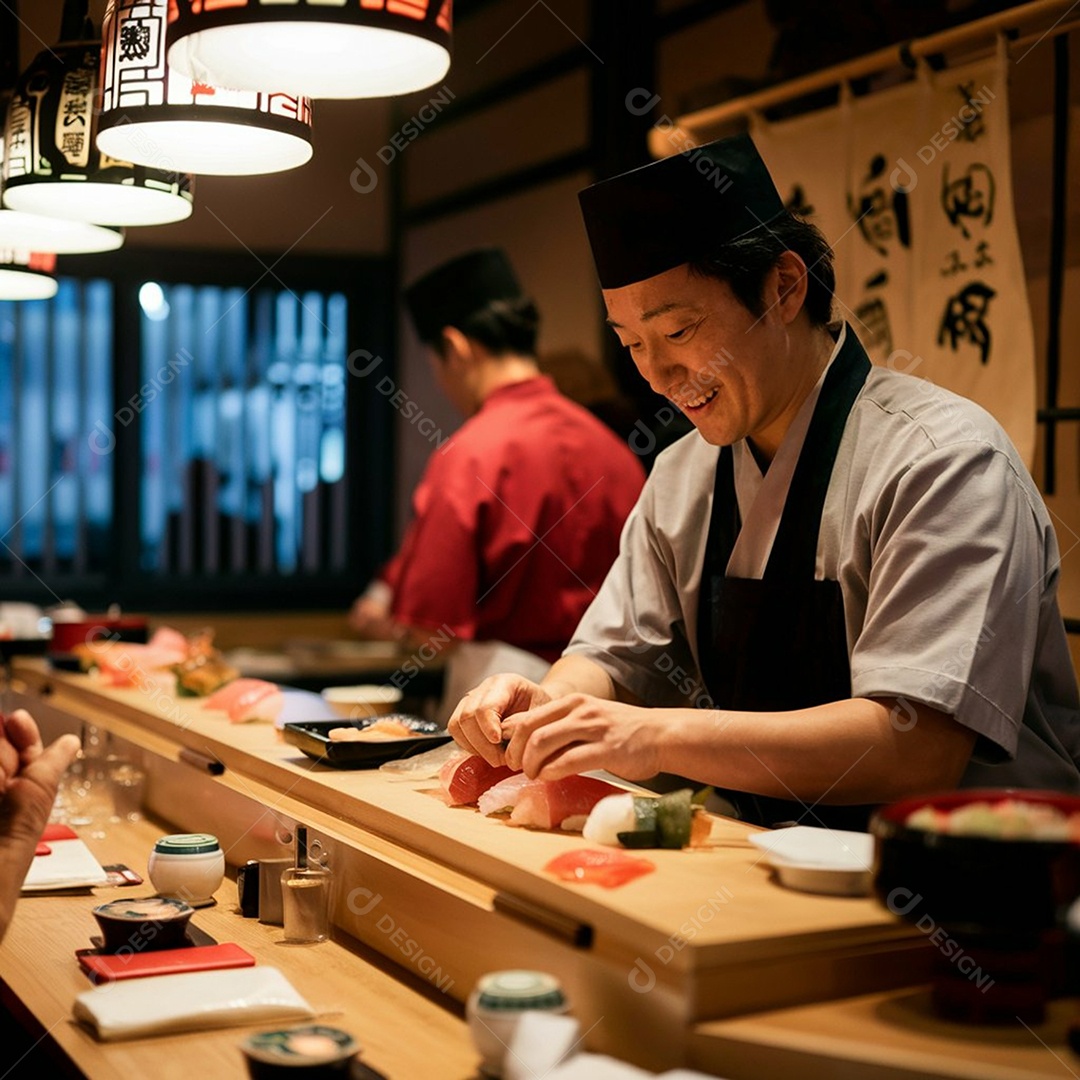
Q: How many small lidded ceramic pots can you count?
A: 2